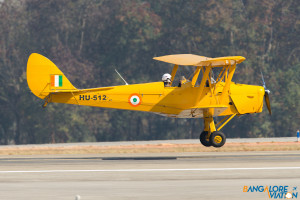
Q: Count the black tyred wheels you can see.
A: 2